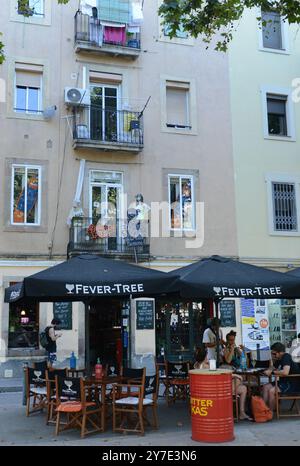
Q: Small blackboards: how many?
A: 3